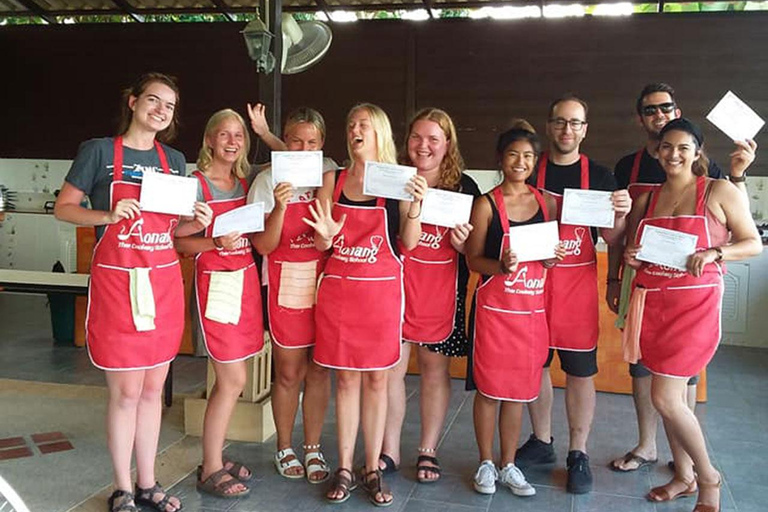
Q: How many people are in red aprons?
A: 9